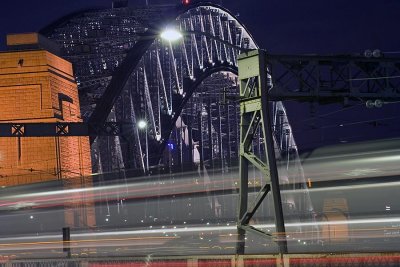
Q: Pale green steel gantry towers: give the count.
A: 1